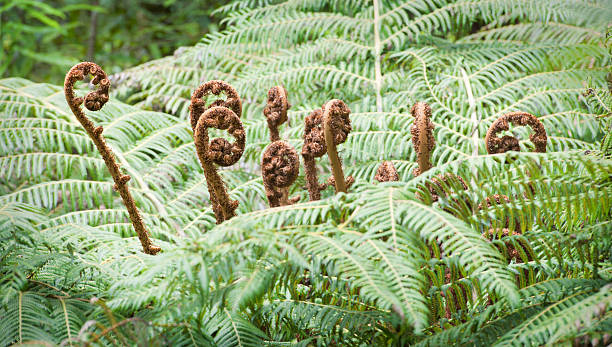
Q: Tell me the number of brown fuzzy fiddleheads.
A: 10